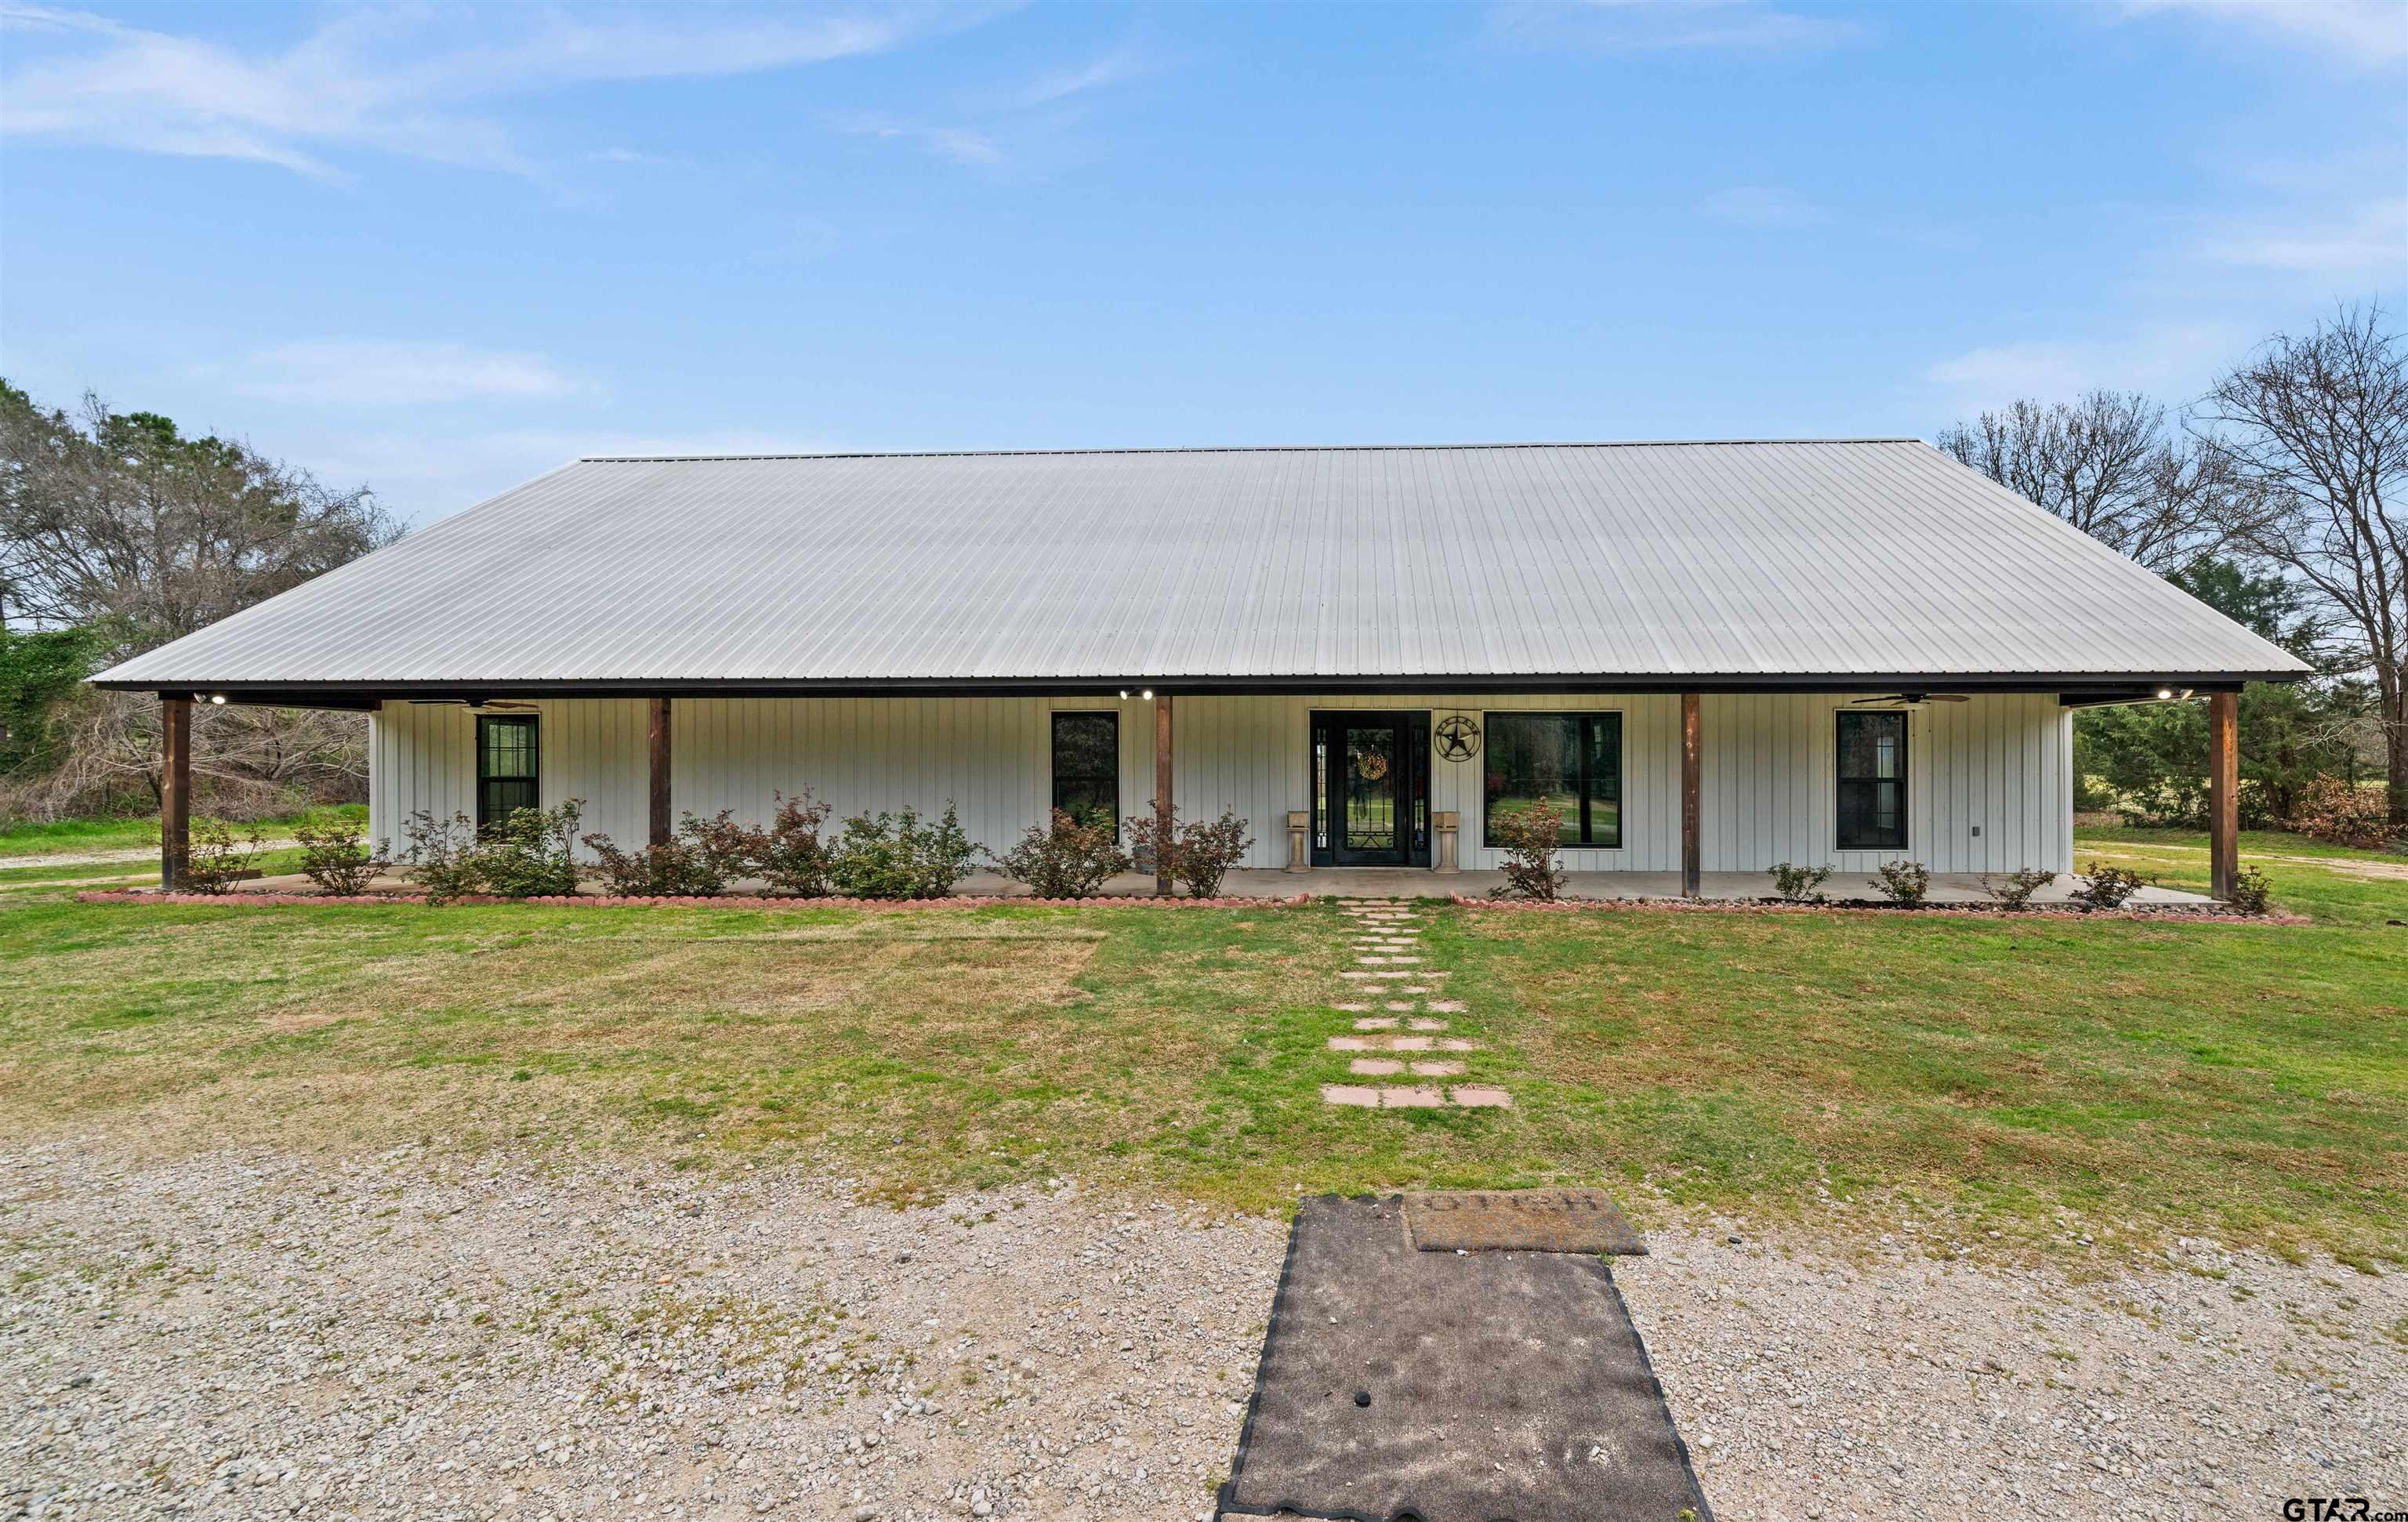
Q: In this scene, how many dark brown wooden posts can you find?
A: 5